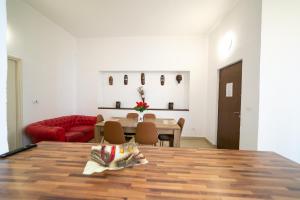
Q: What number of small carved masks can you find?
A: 5